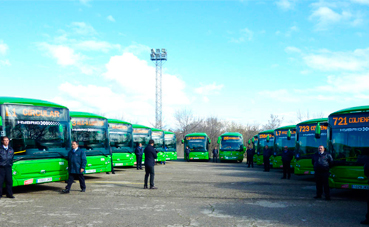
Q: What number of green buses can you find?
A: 13